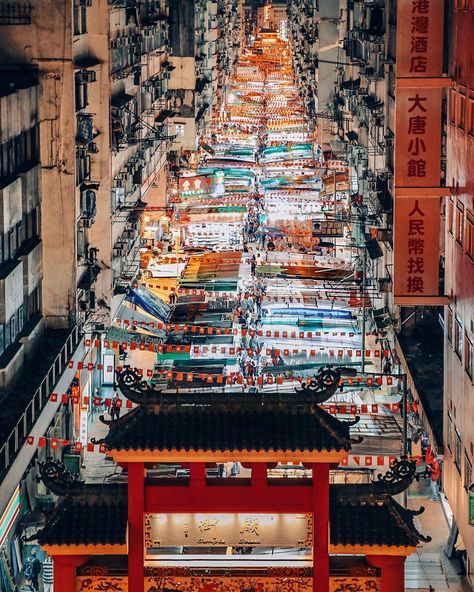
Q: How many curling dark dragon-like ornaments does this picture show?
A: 4